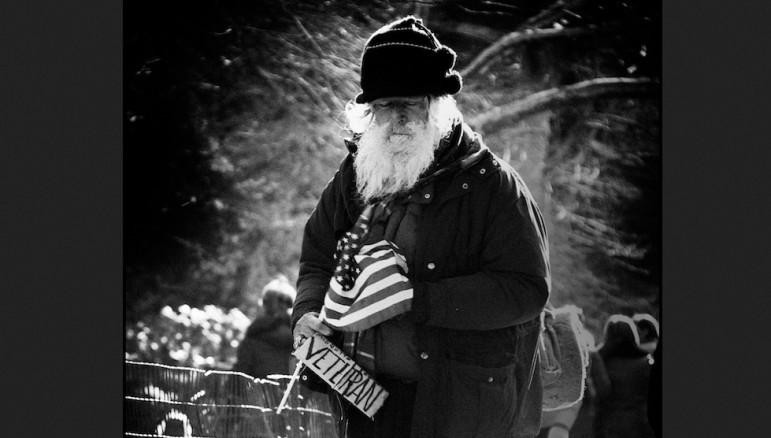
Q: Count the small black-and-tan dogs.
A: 0